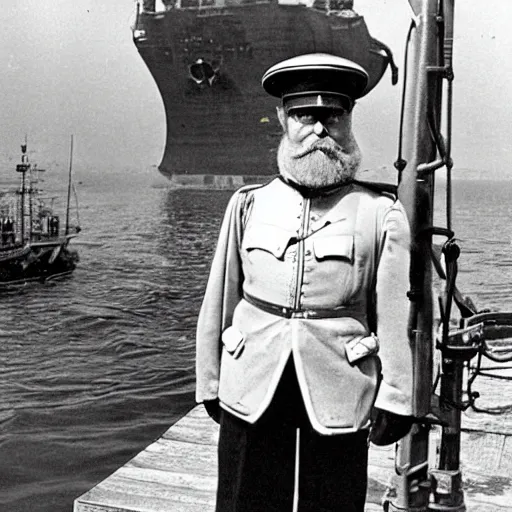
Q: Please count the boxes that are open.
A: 0